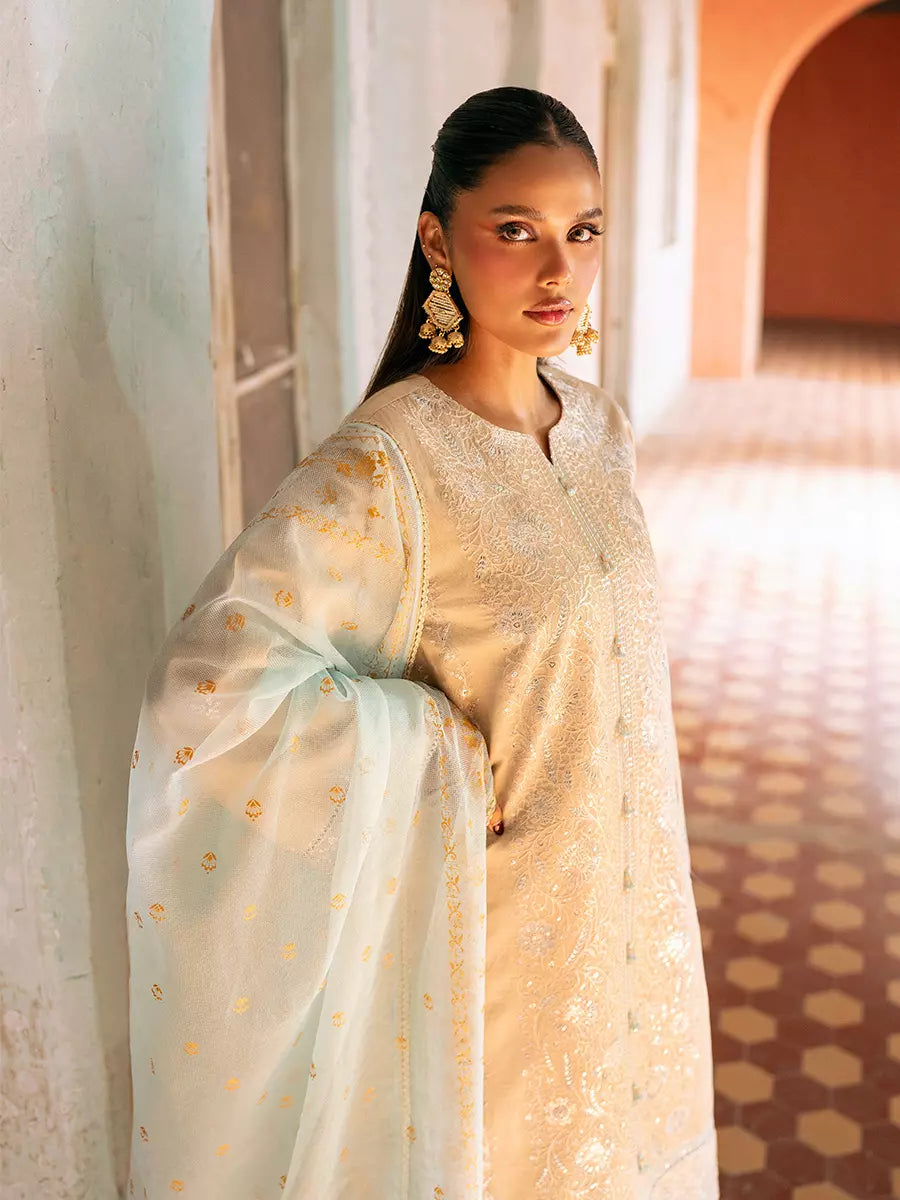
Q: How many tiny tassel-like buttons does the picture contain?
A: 10